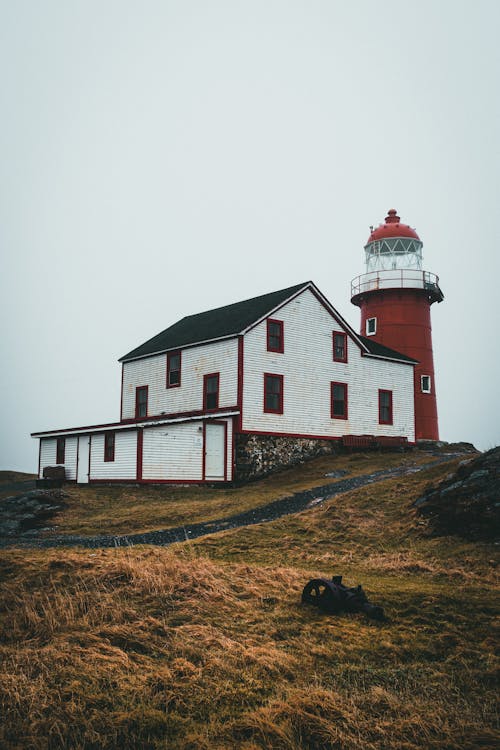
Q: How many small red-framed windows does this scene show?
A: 10